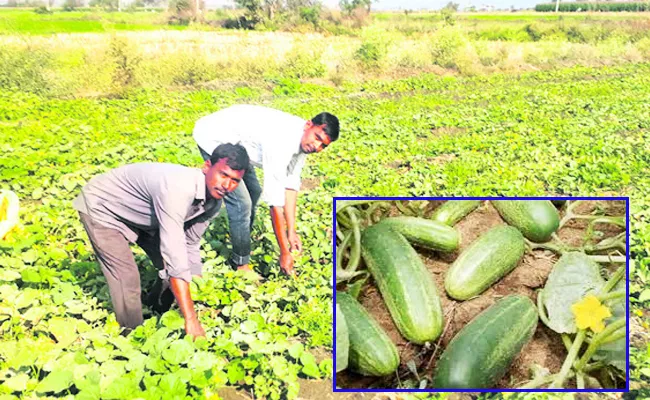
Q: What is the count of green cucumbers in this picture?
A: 7